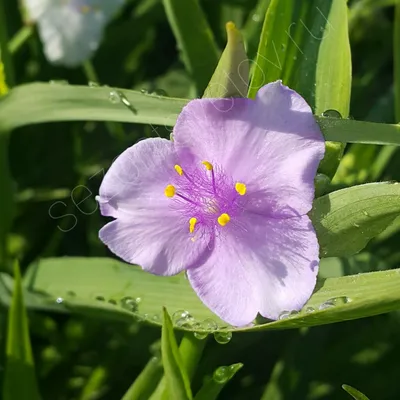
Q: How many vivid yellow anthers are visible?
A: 6